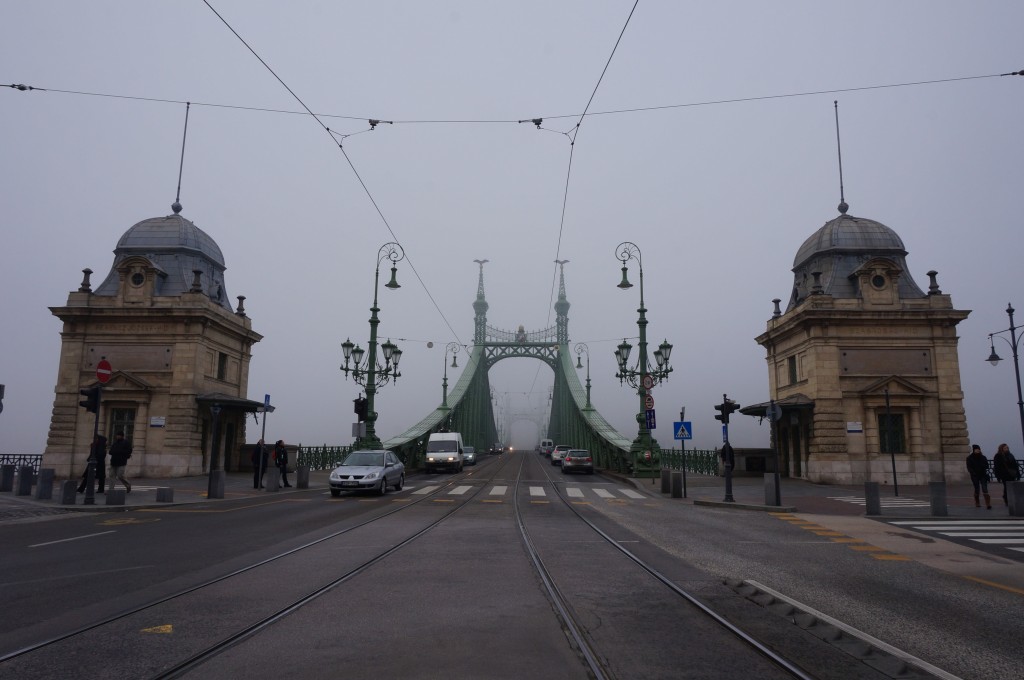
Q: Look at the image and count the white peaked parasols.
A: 0